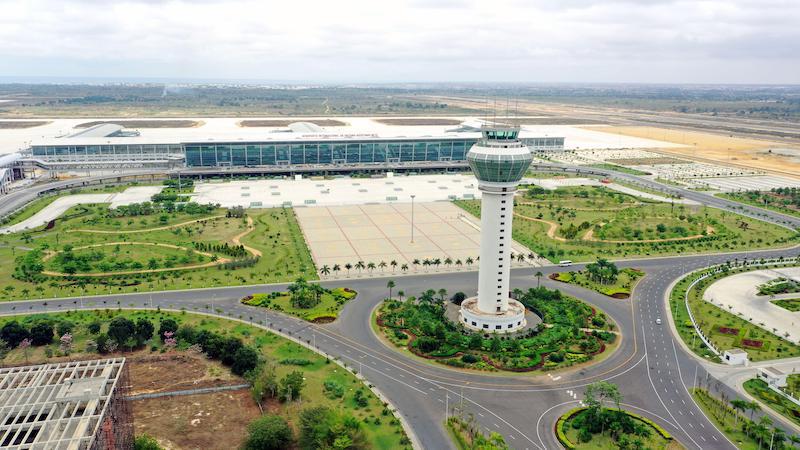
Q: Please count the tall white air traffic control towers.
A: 1